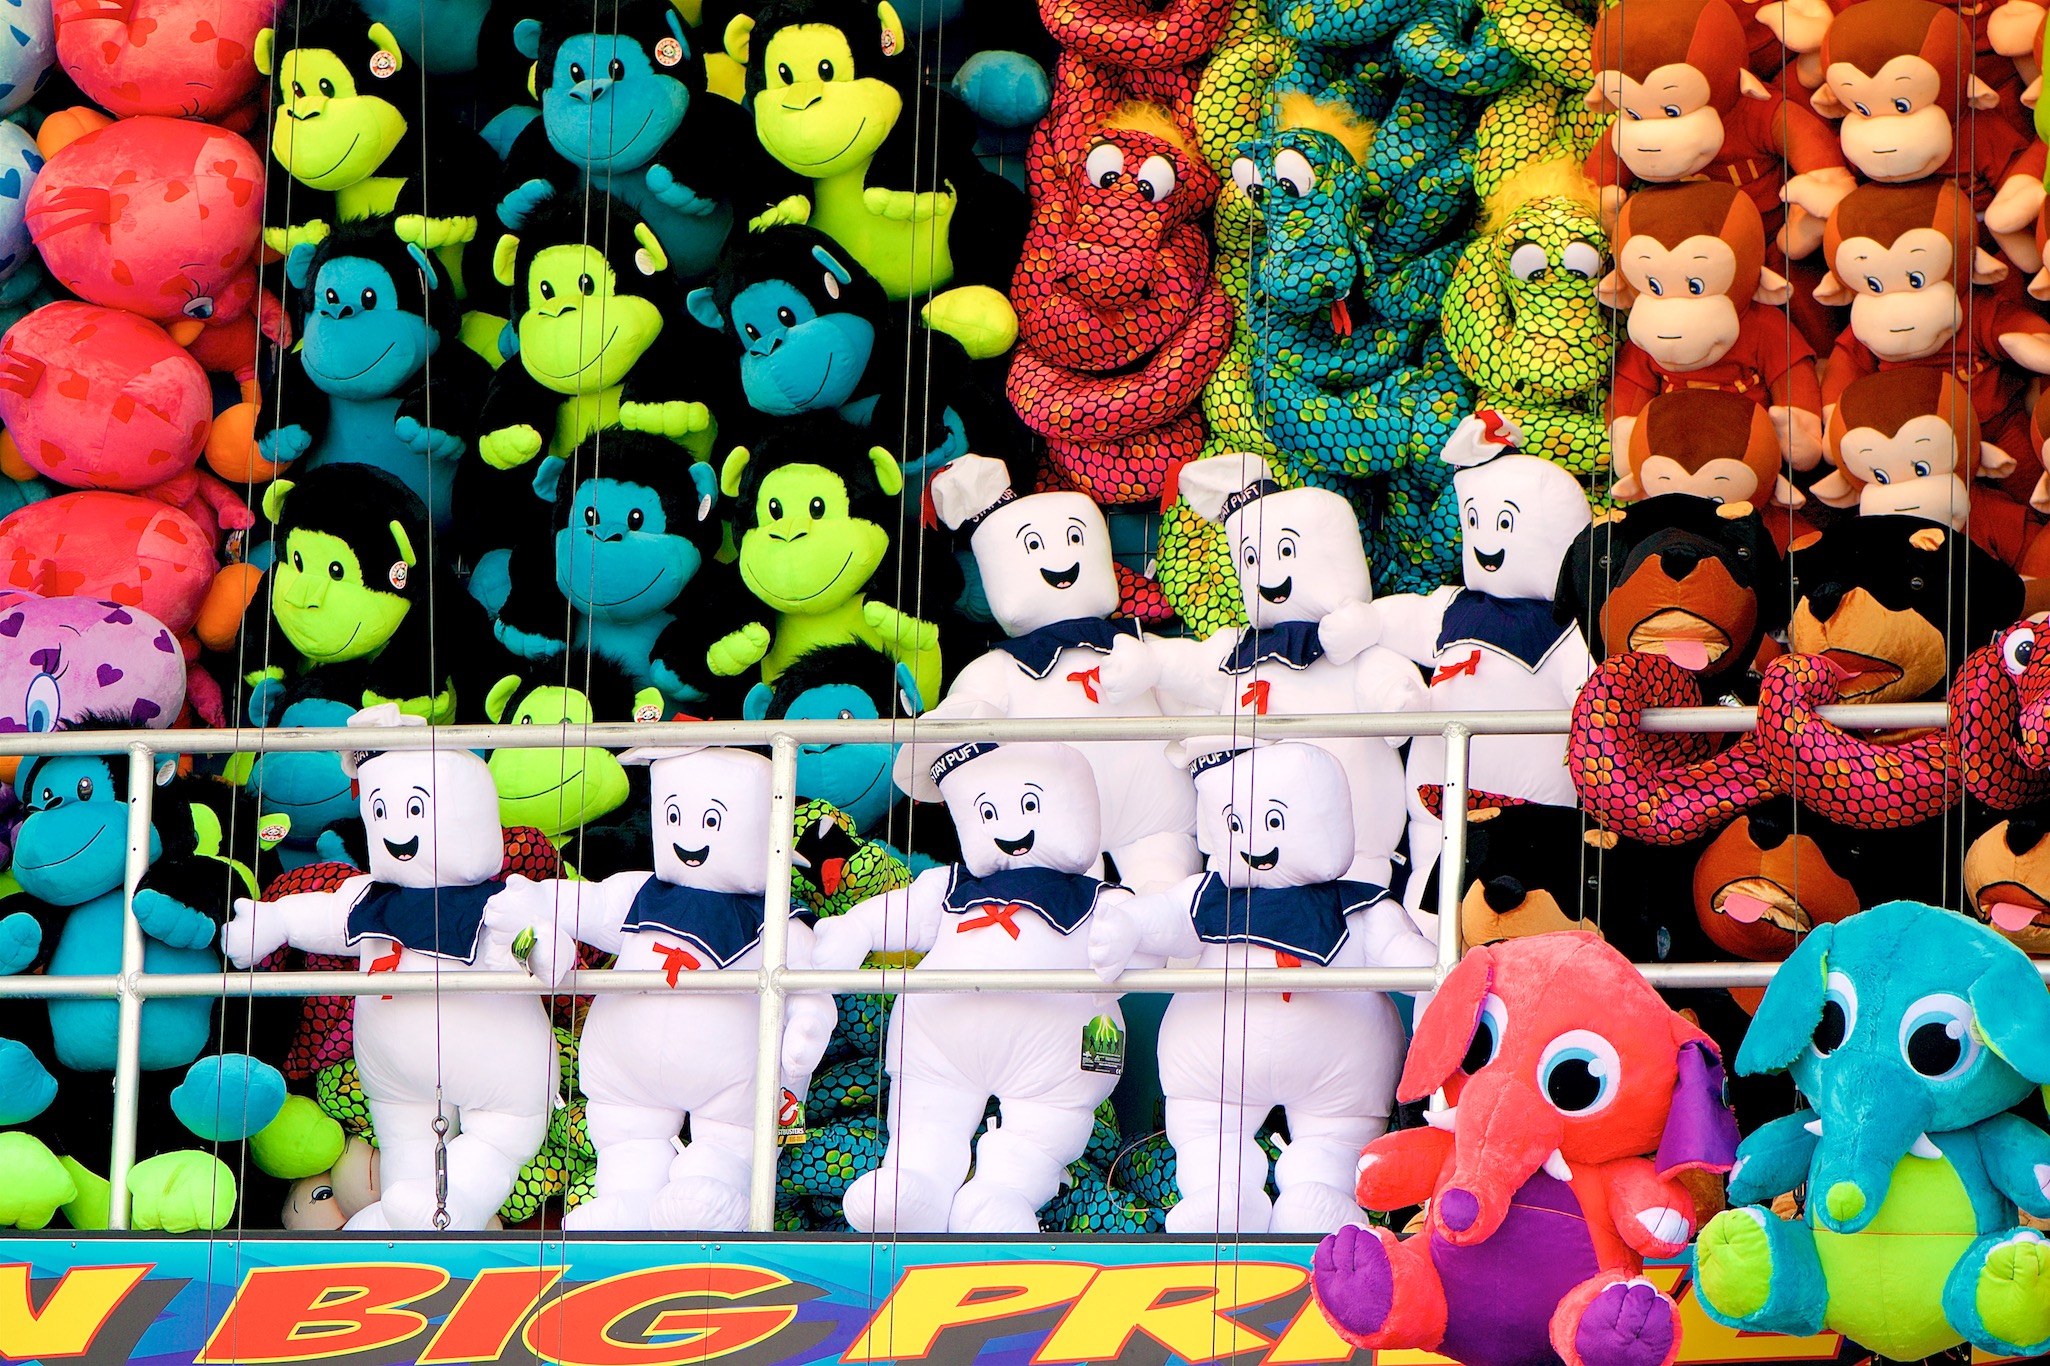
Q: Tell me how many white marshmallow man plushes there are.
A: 7